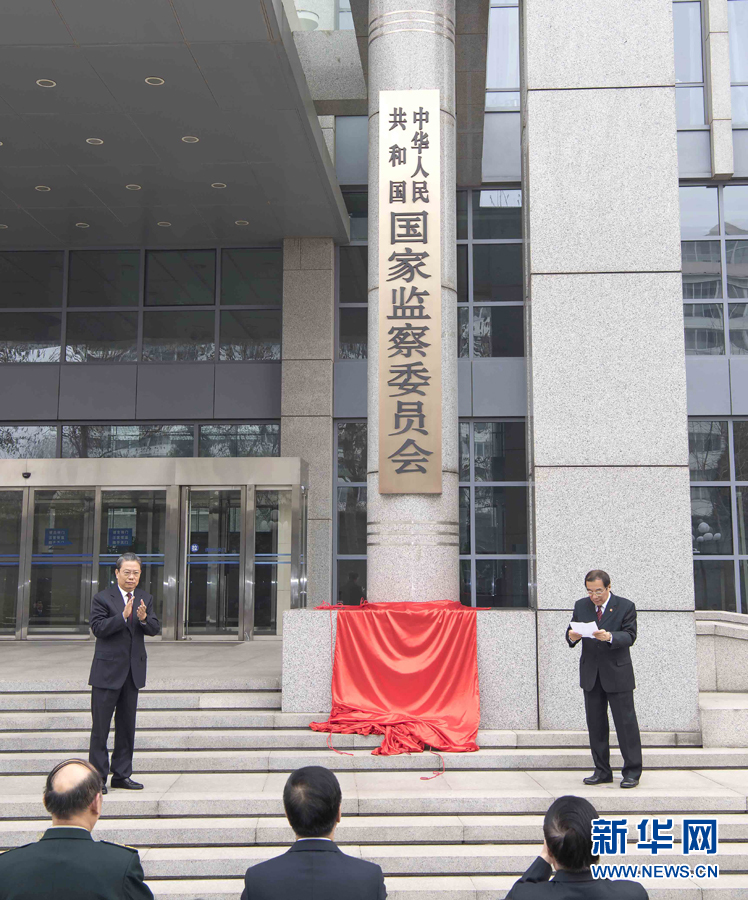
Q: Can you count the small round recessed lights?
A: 12